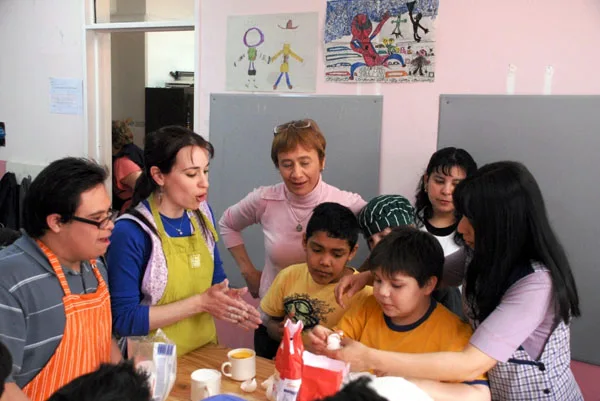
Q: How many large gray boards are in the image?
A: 2